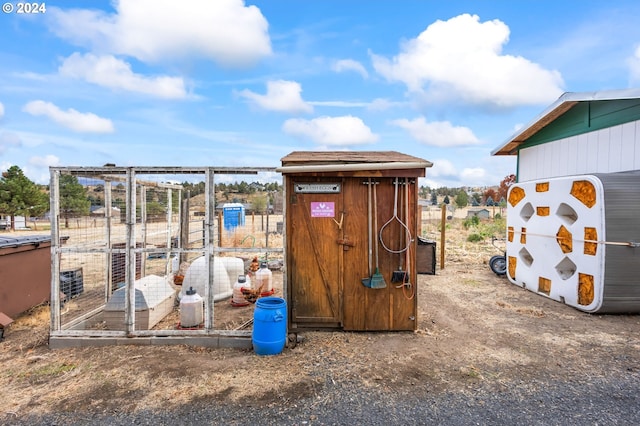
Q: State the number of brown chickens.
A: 2